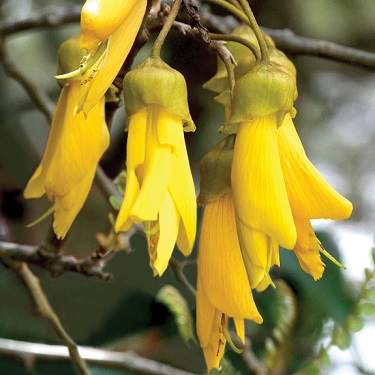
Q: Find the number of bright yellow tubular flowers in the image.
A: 6